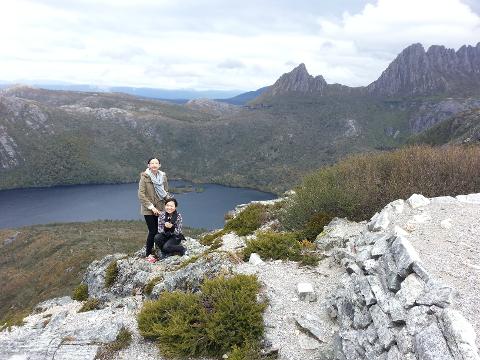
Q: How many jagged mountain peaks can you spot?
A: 2